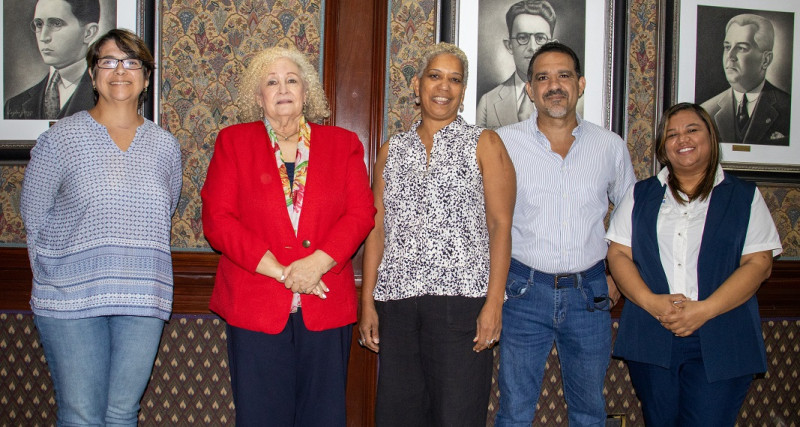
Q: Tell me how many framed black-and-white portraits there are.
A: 3